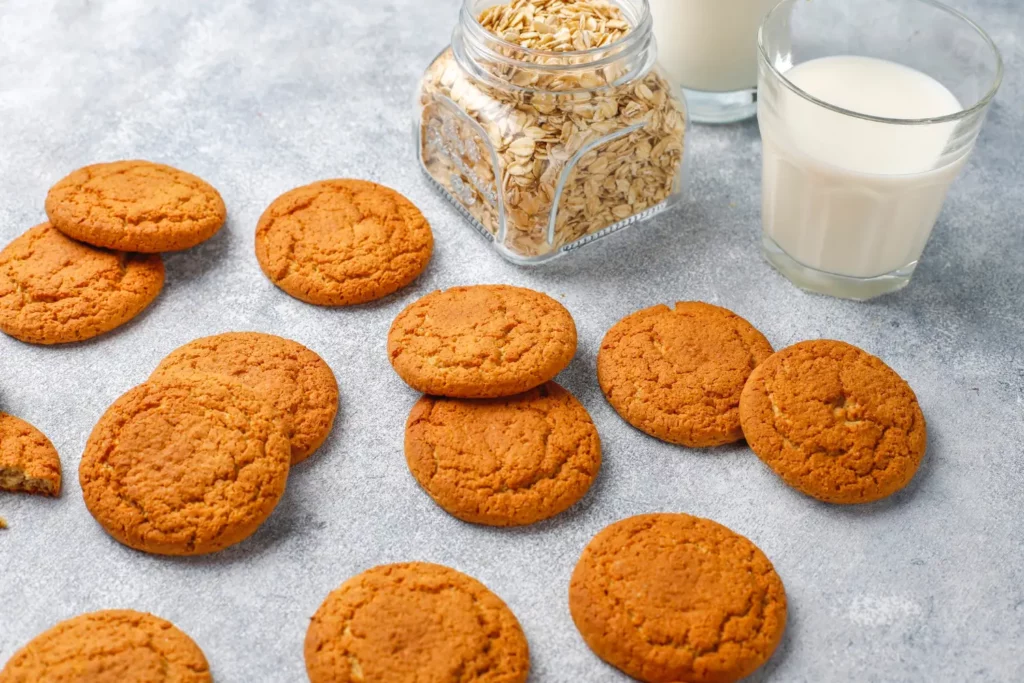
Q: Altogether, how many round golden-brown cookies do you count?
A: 13